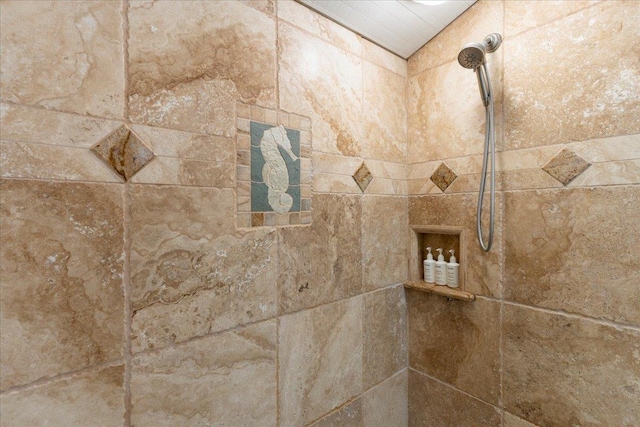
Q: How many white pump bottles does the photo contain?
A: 3